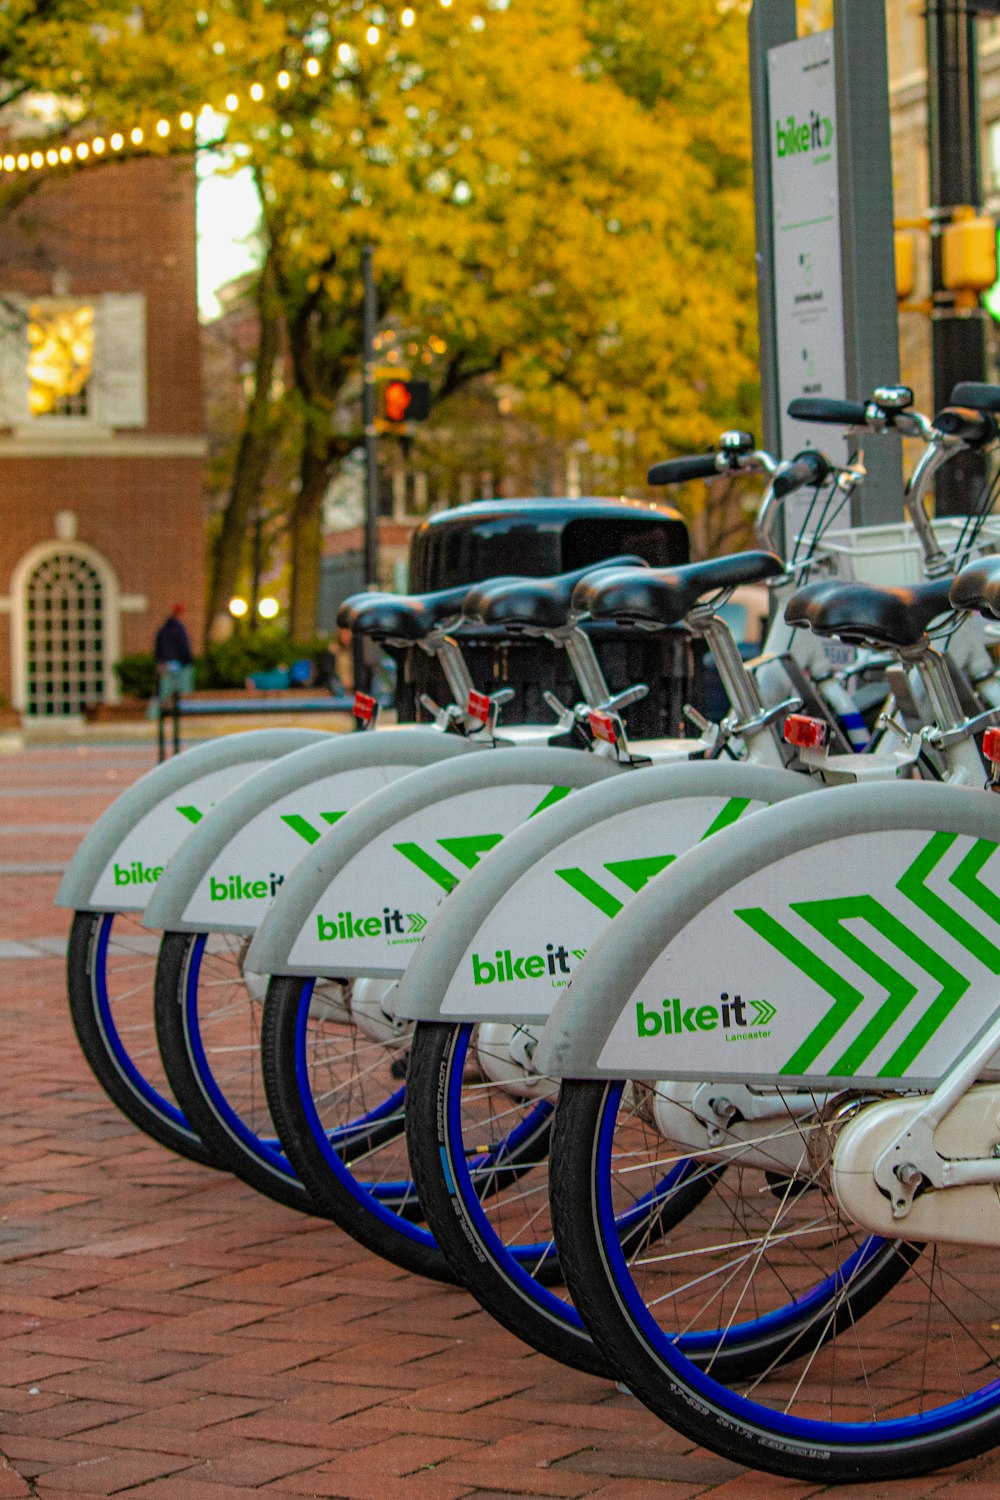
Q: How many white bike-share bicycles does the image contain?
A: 5